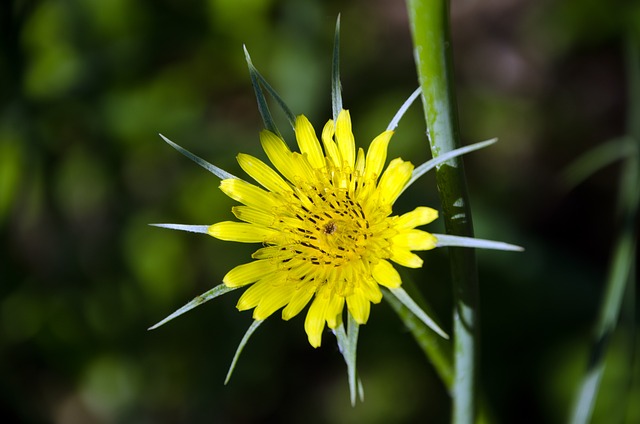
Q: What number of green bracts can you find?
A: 13